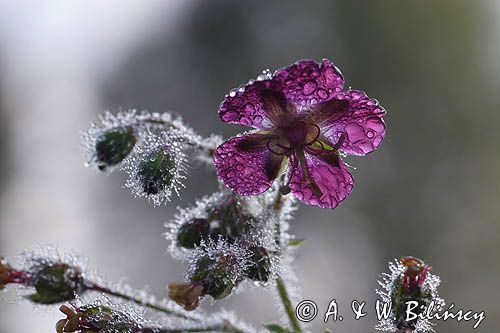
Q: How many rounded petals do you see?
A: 5